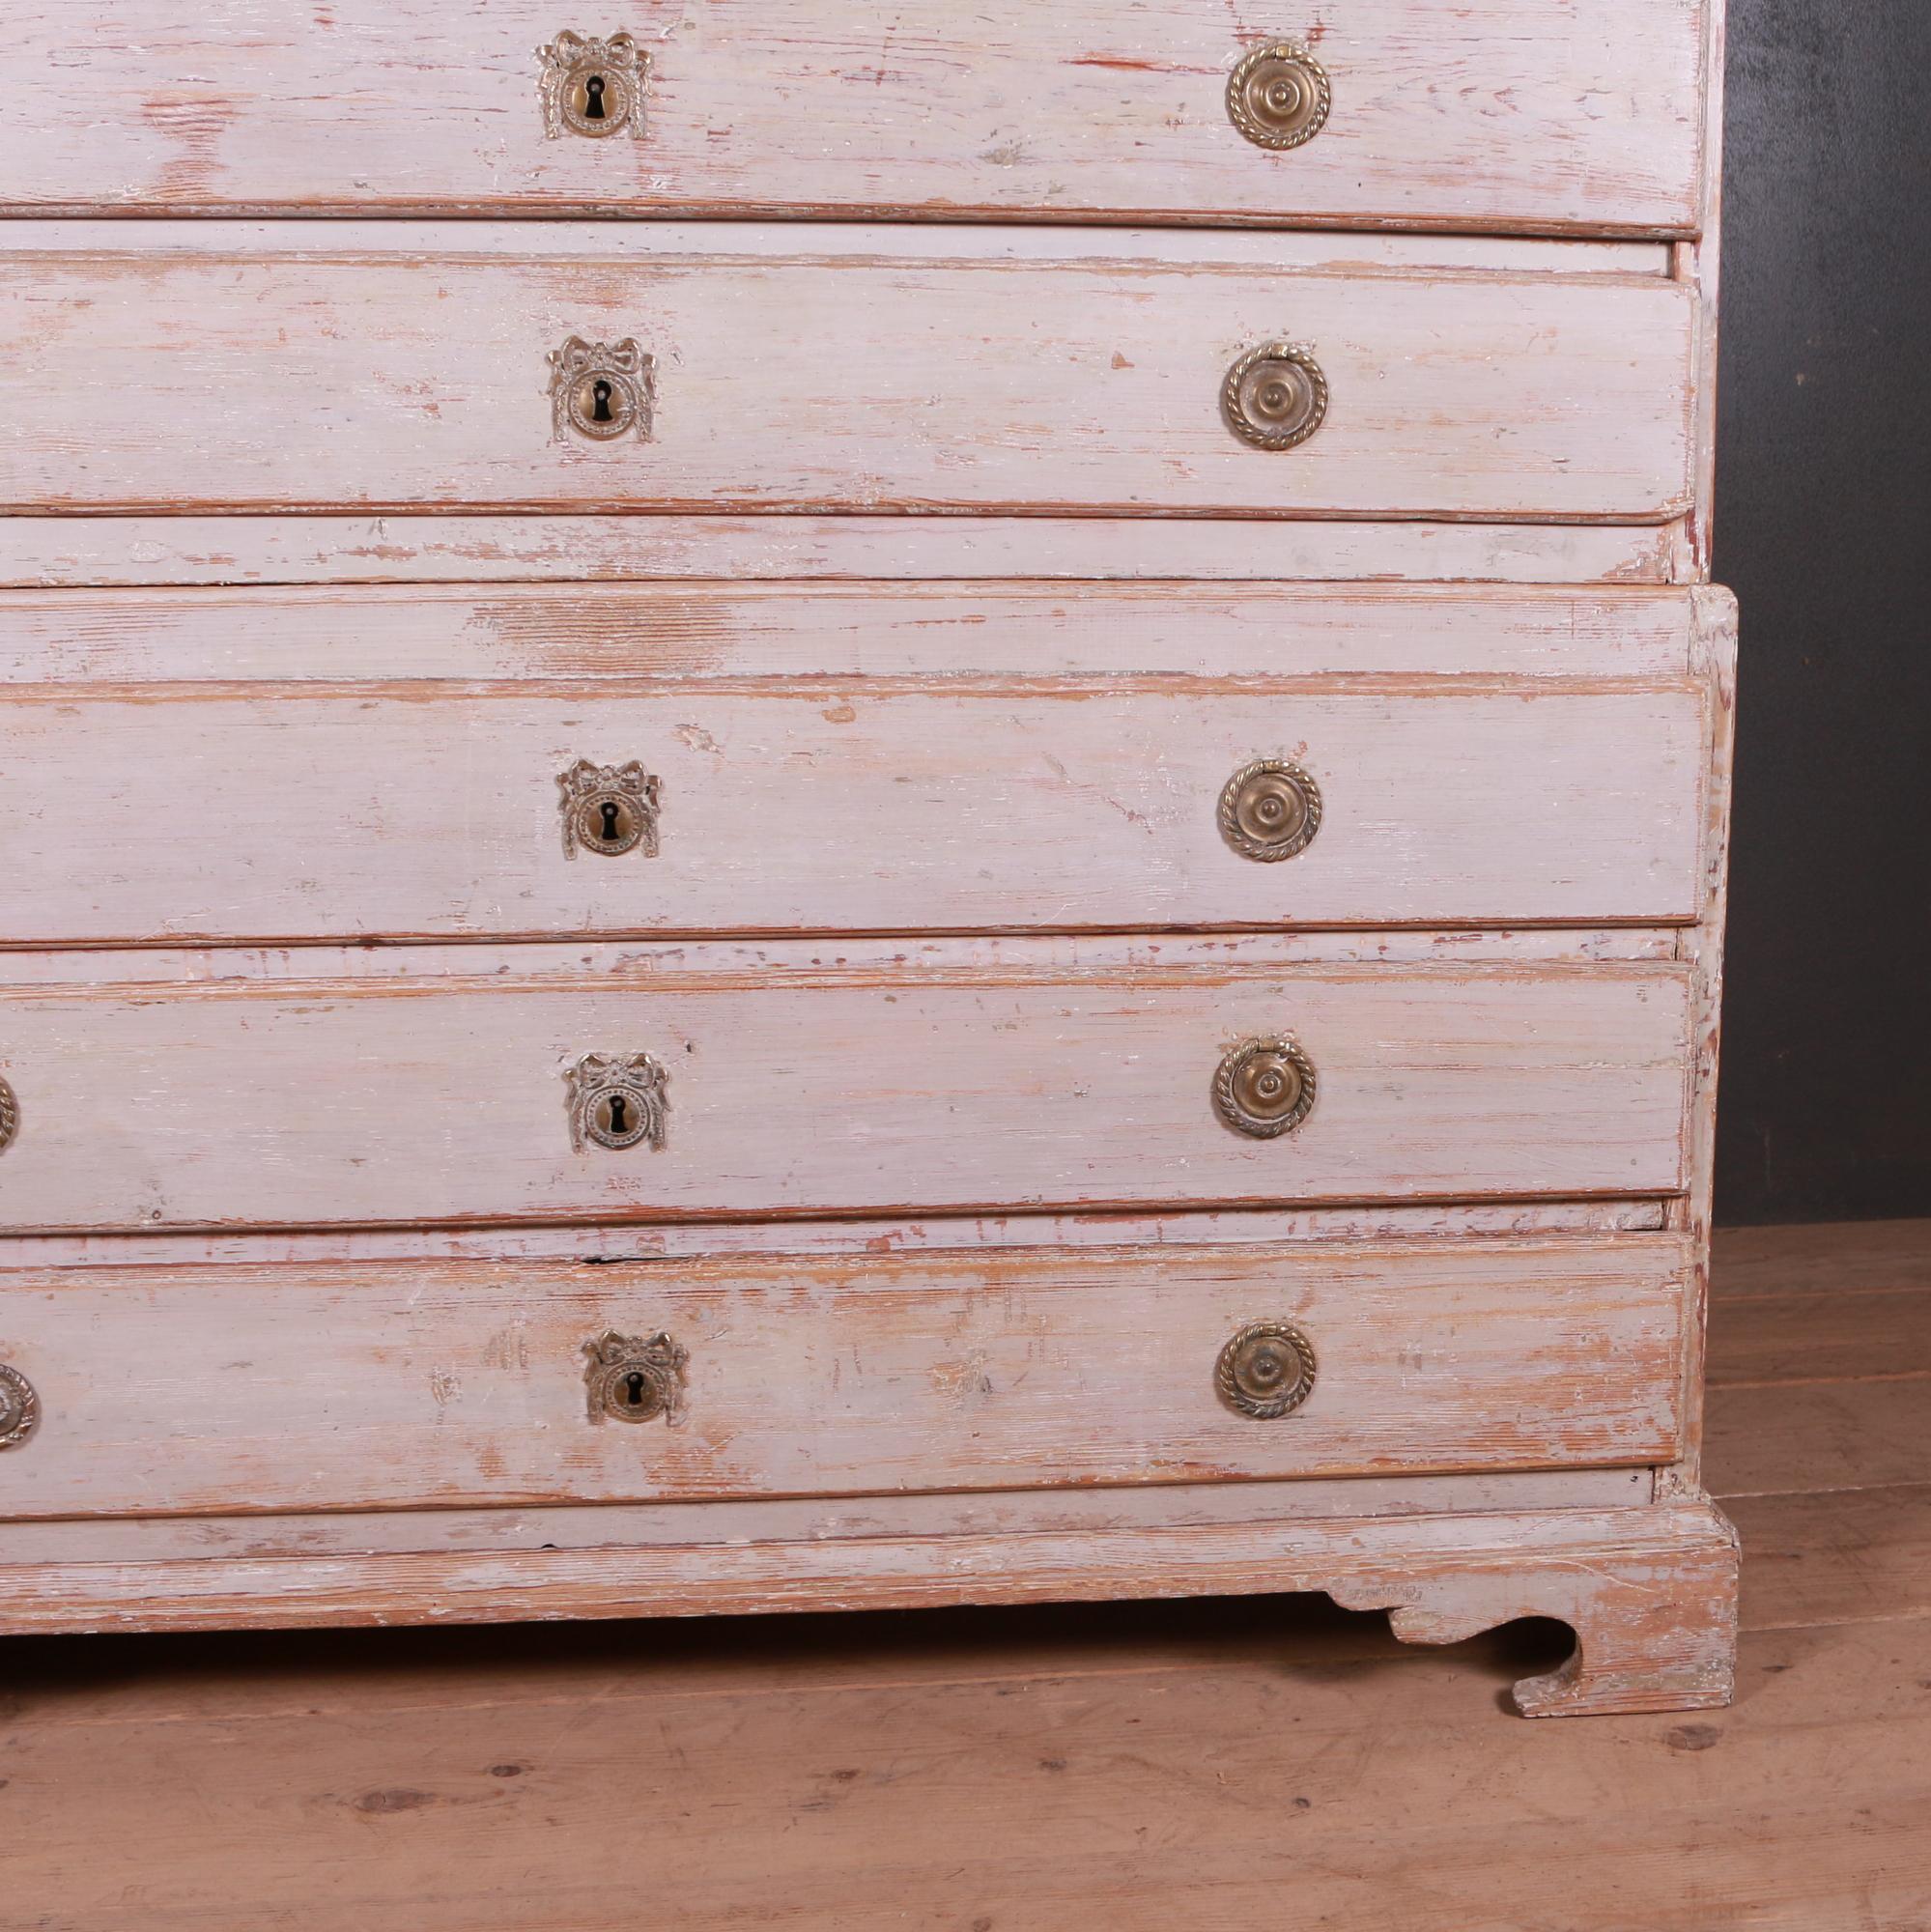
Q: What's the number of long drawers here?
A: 5